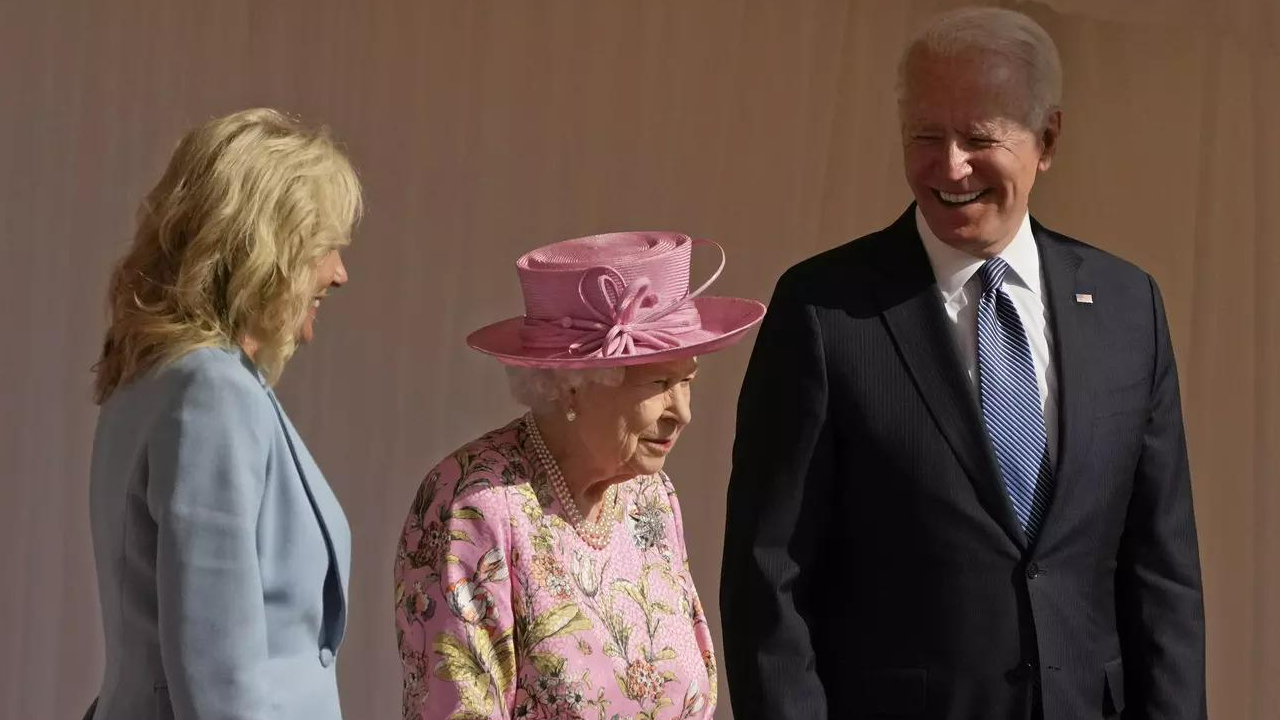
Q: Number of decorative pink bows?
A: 1